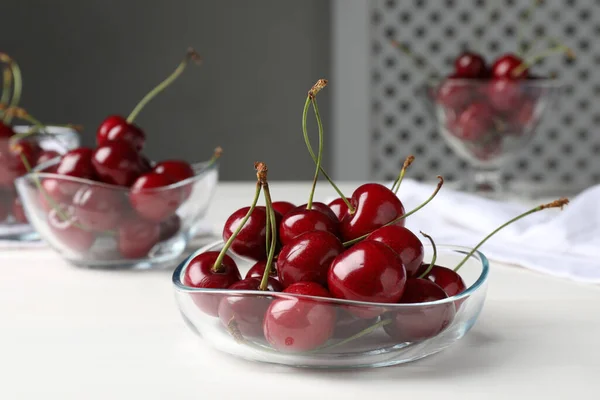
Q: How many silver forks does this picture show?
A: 0